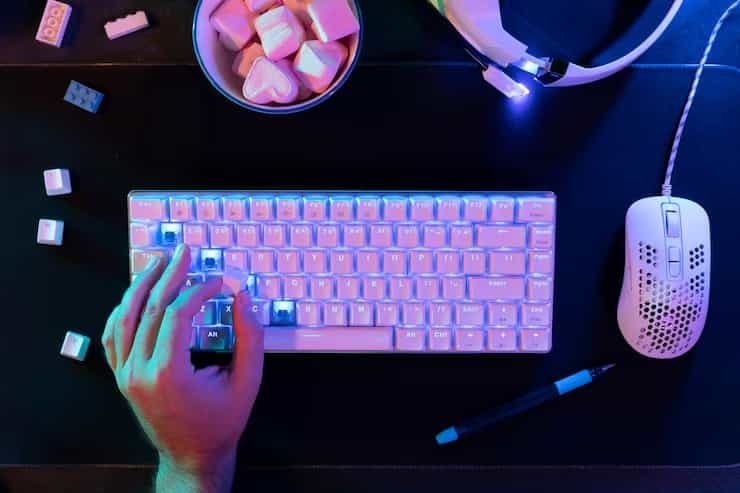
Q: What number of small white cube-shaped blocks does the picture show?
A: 3